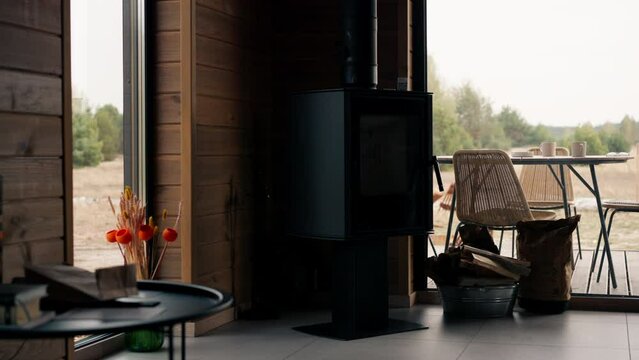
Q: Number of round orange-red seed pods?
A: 4